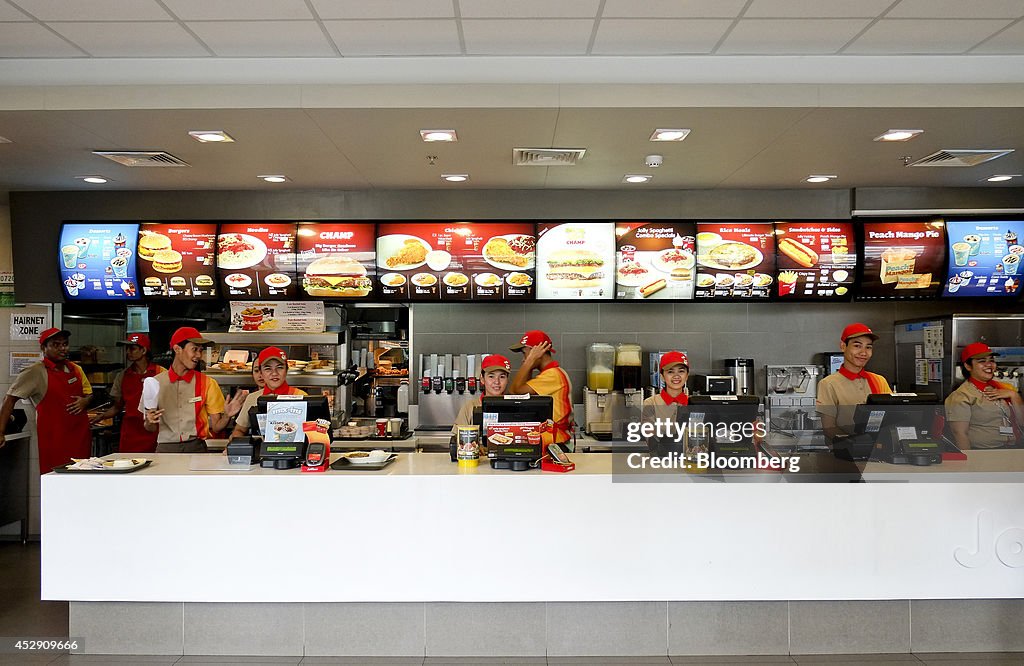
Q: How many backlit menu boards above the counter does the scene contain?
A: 11